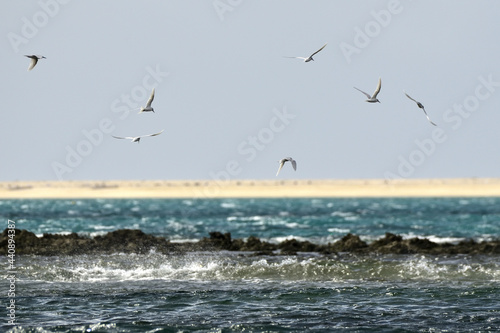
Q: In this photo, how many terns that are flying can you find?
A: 7